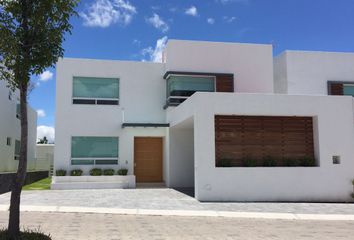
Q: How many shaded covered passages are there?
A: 1